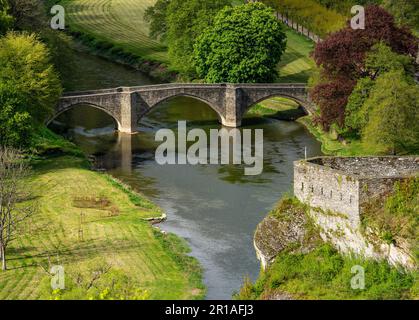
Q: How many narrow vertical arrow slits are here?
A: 6